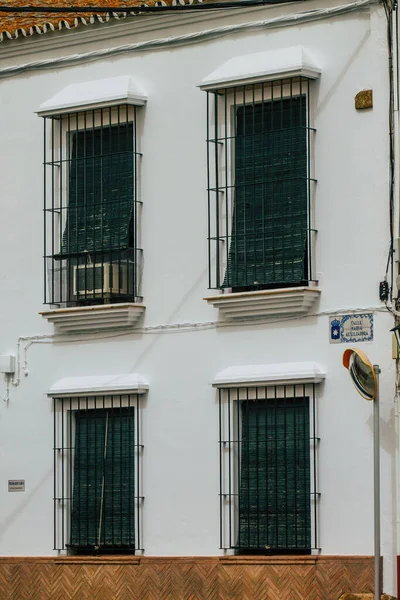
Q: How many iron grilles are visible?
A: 4